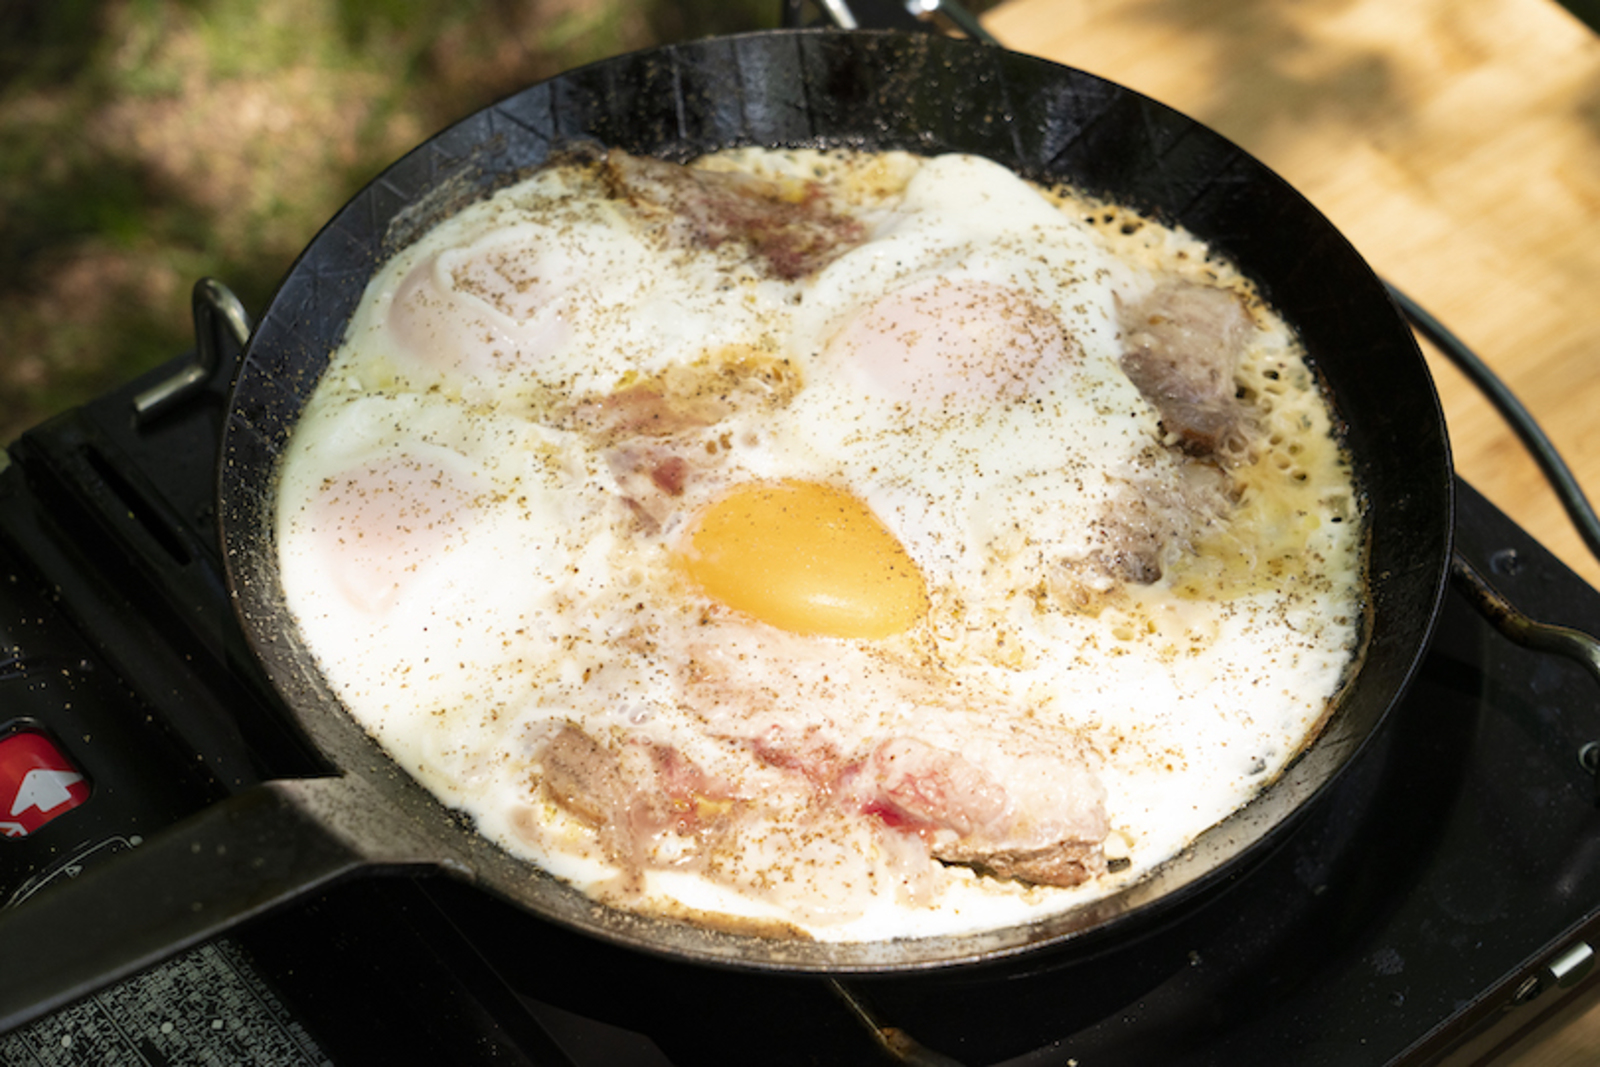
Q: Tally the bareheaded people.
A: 0